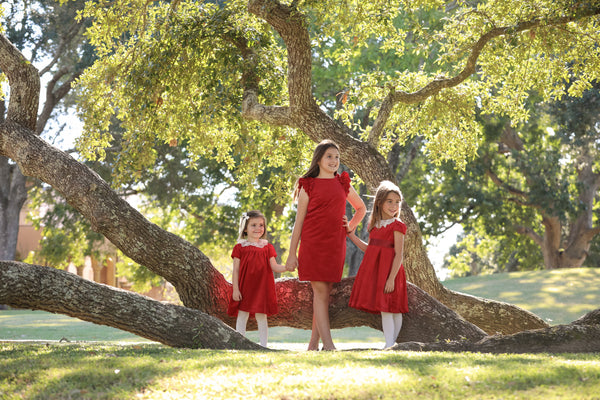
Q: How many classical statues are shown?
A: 0